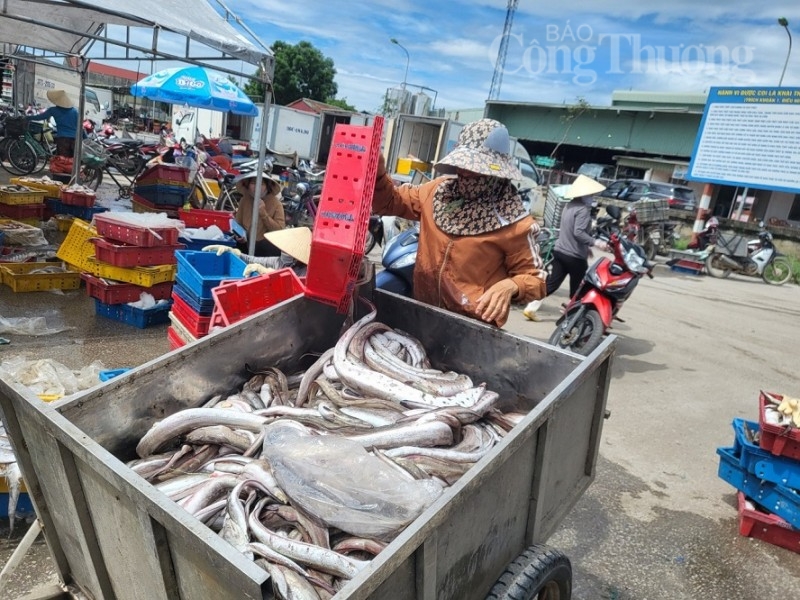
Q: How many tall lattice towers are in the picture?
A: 1